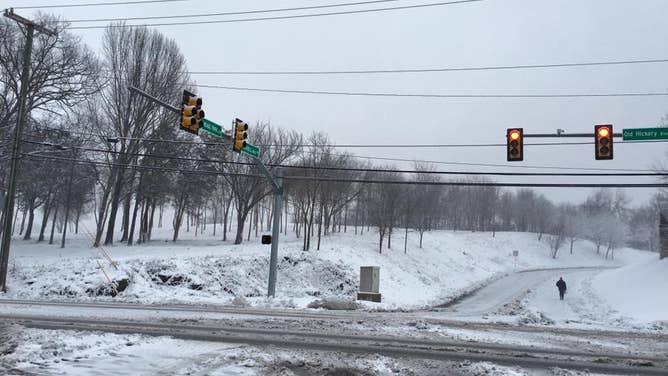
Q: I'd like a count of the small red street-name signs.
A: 0